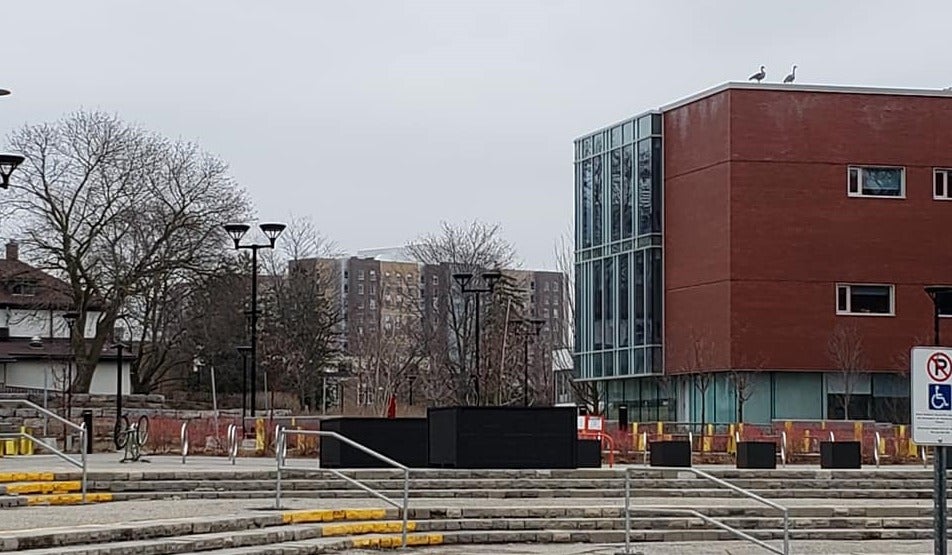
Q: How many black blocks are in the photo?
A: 6